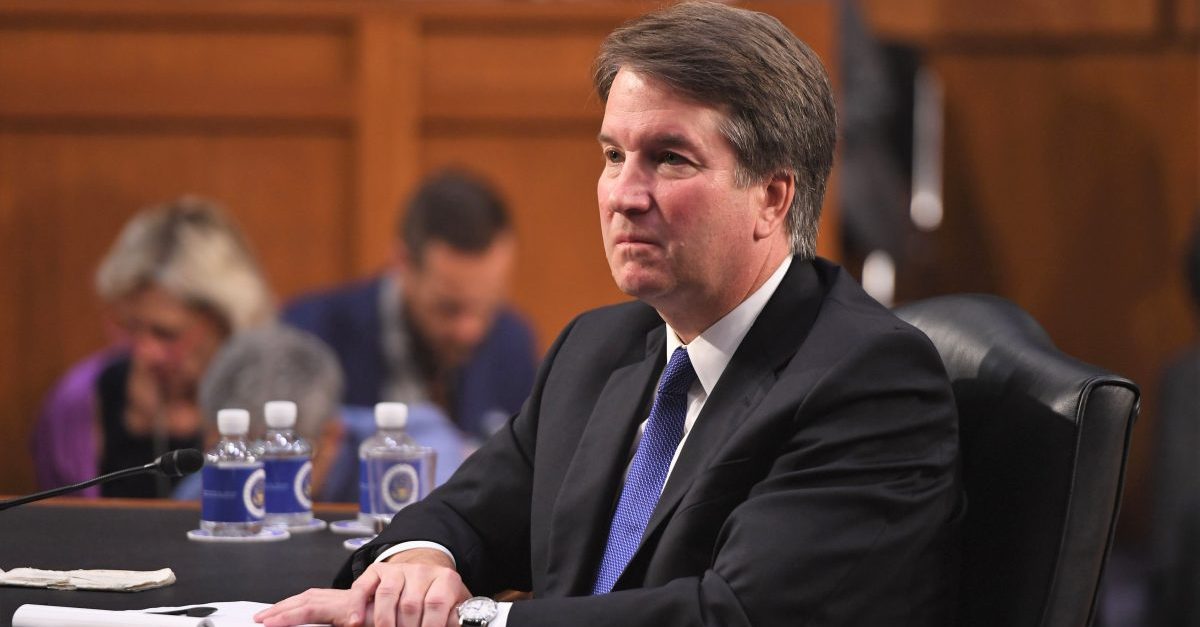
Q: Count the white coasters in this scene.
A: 4